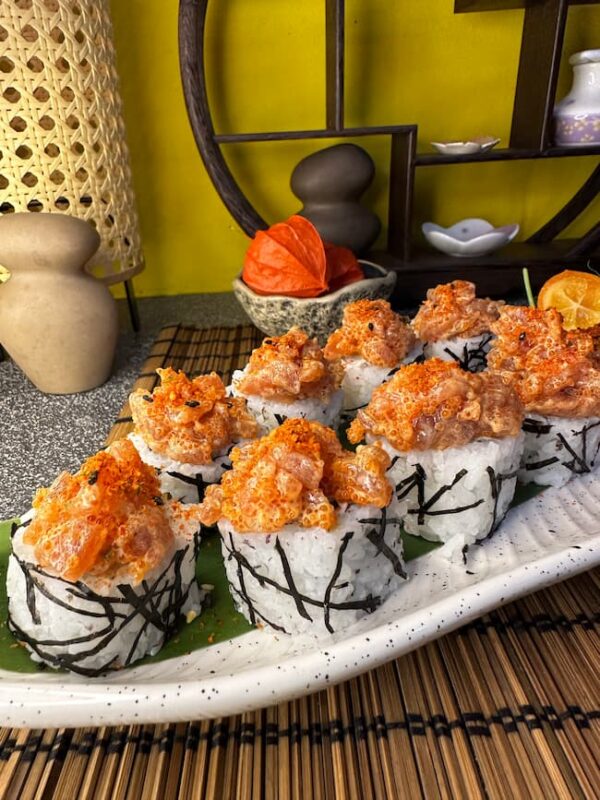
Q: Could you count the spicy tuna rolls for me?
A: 8